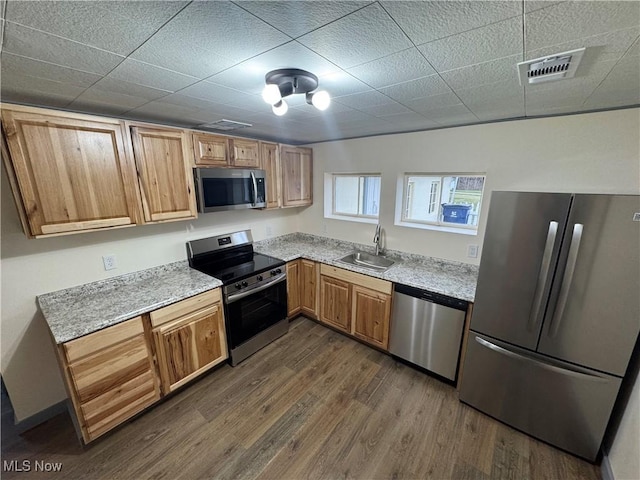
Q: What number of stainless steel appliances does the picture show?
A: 4